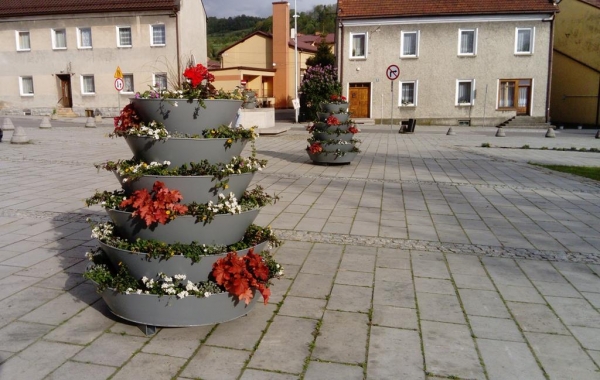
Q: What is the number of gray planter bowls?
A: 12